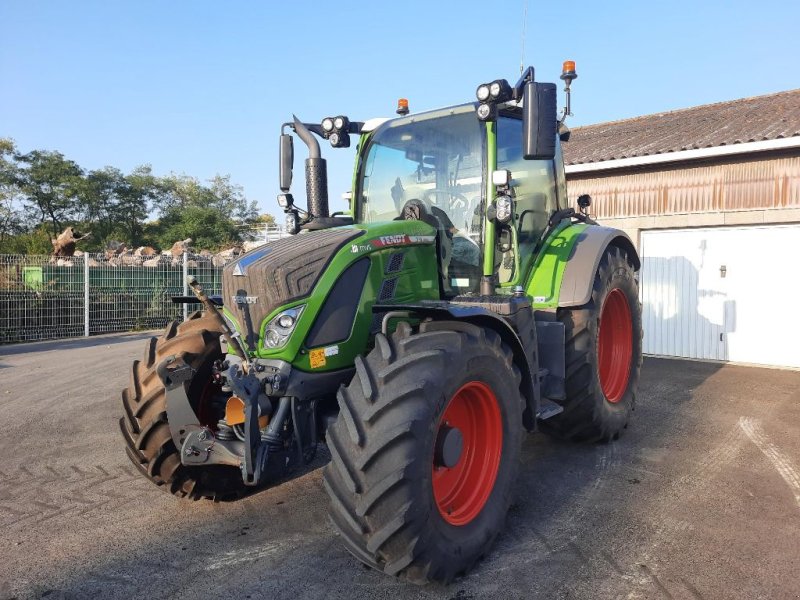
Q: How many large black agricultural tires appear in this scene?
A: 3